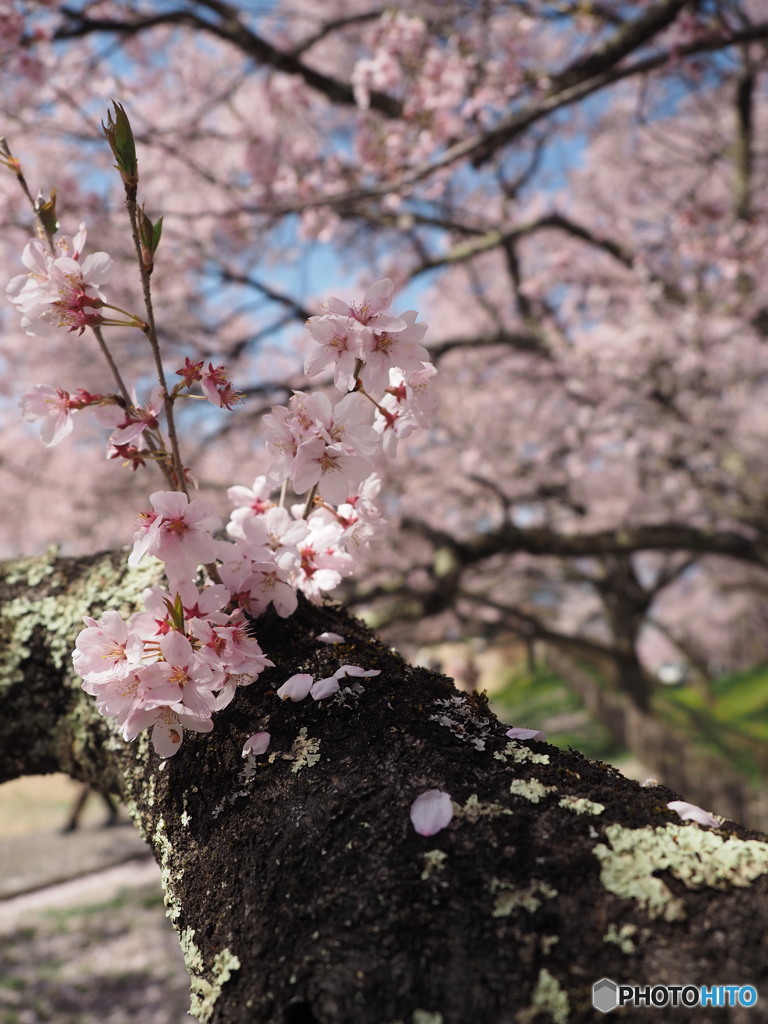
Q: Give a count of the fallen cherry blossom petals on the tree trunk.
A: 8